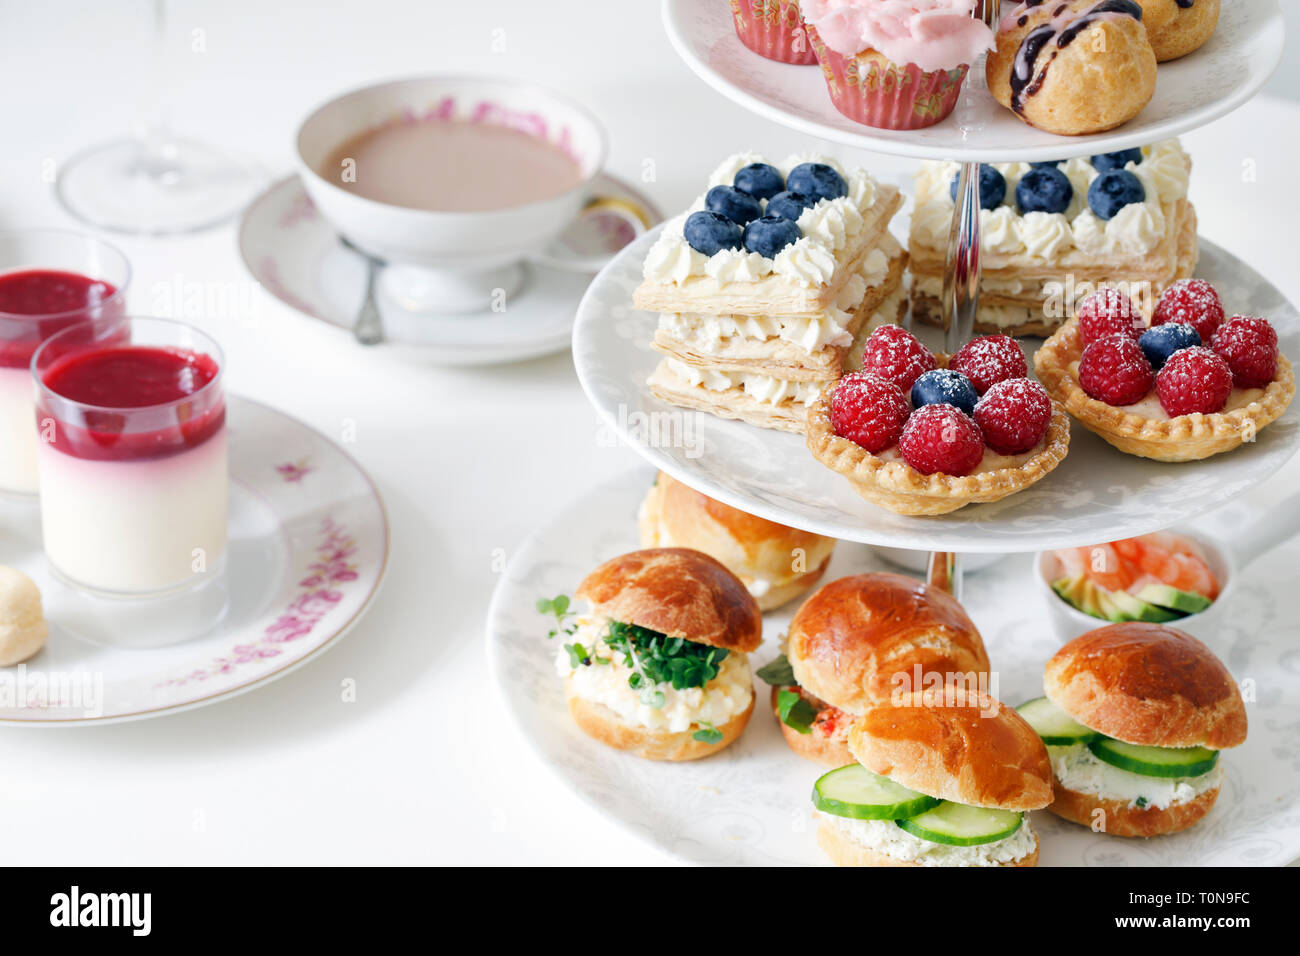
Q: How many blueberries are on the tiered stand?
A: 13